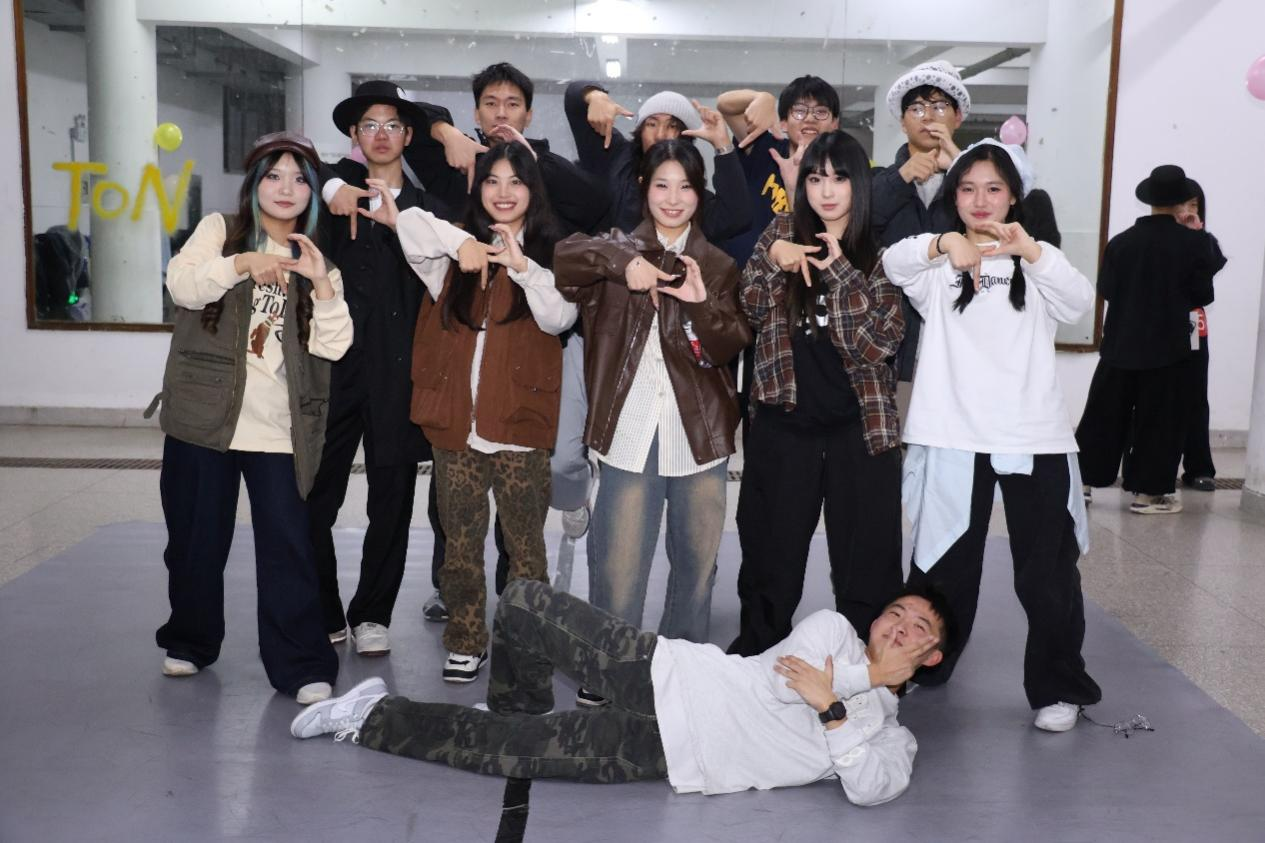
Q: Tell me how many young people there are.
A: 13